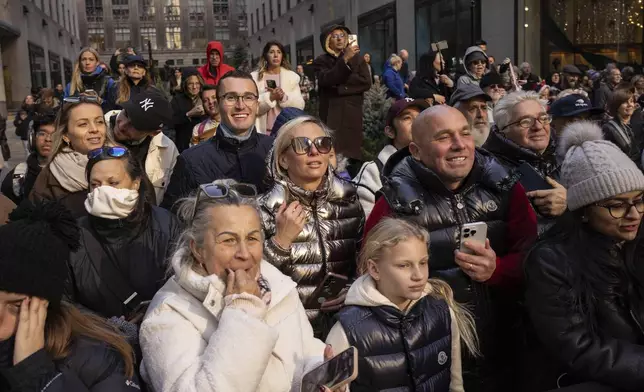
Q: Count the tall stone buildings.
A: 3